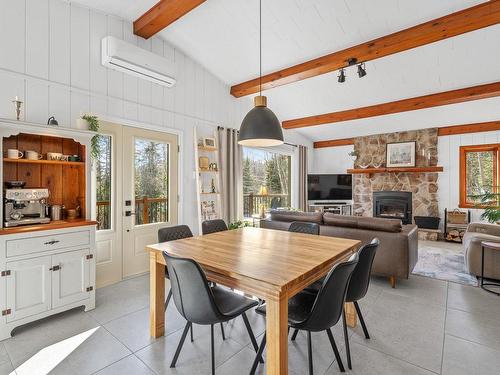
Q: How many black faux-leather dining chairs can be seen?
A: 6